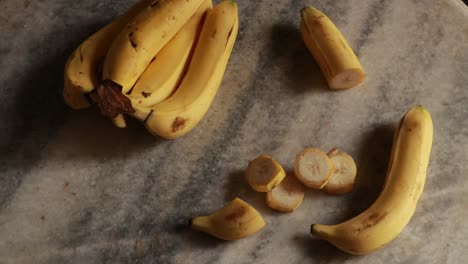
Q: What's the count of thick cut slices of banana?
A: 4